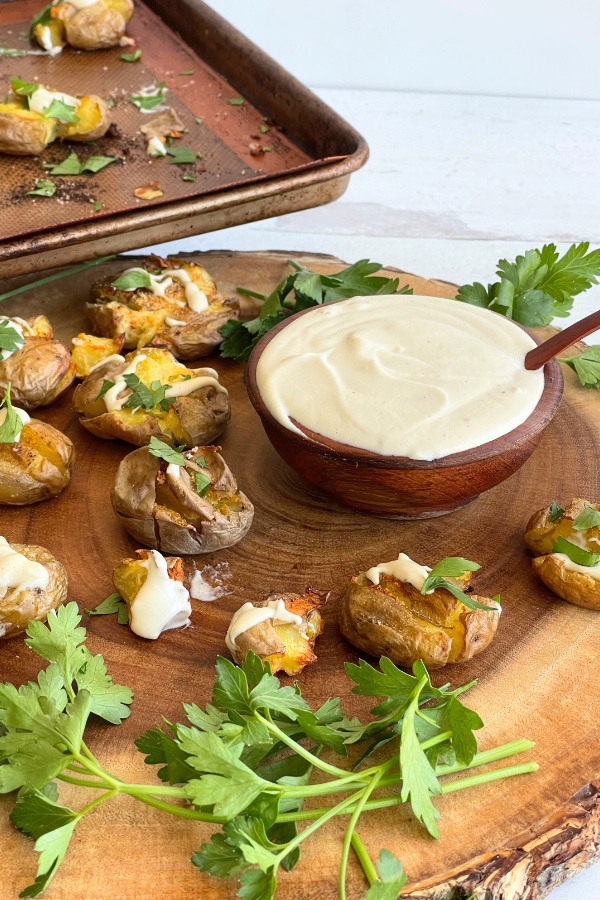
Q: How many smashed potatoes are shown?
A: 12